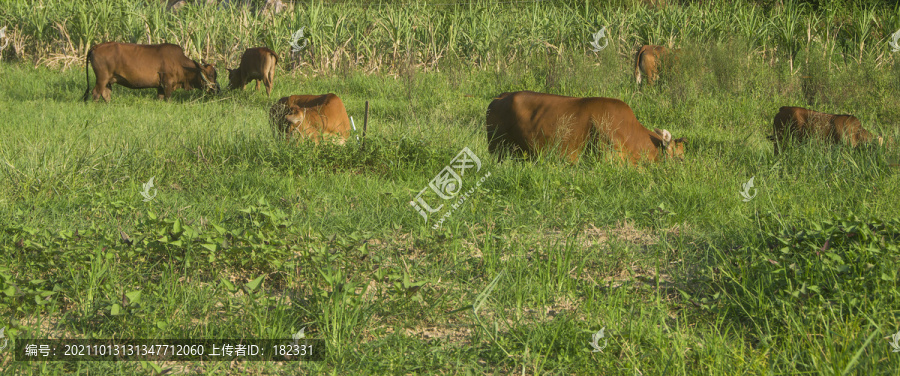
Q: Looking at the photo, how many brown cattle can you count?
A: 6